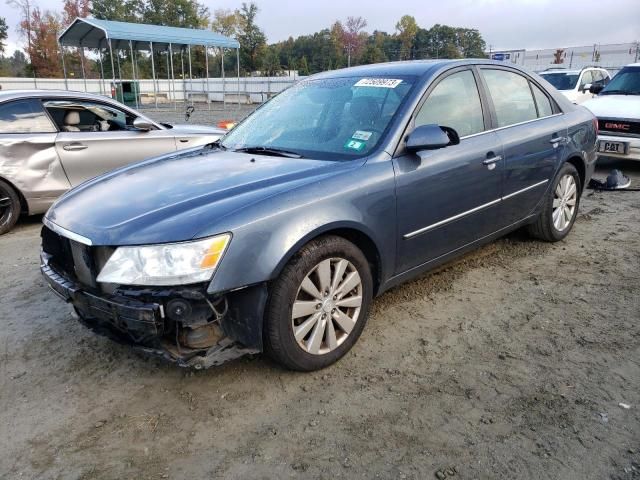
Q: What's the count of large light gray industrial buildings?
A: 1